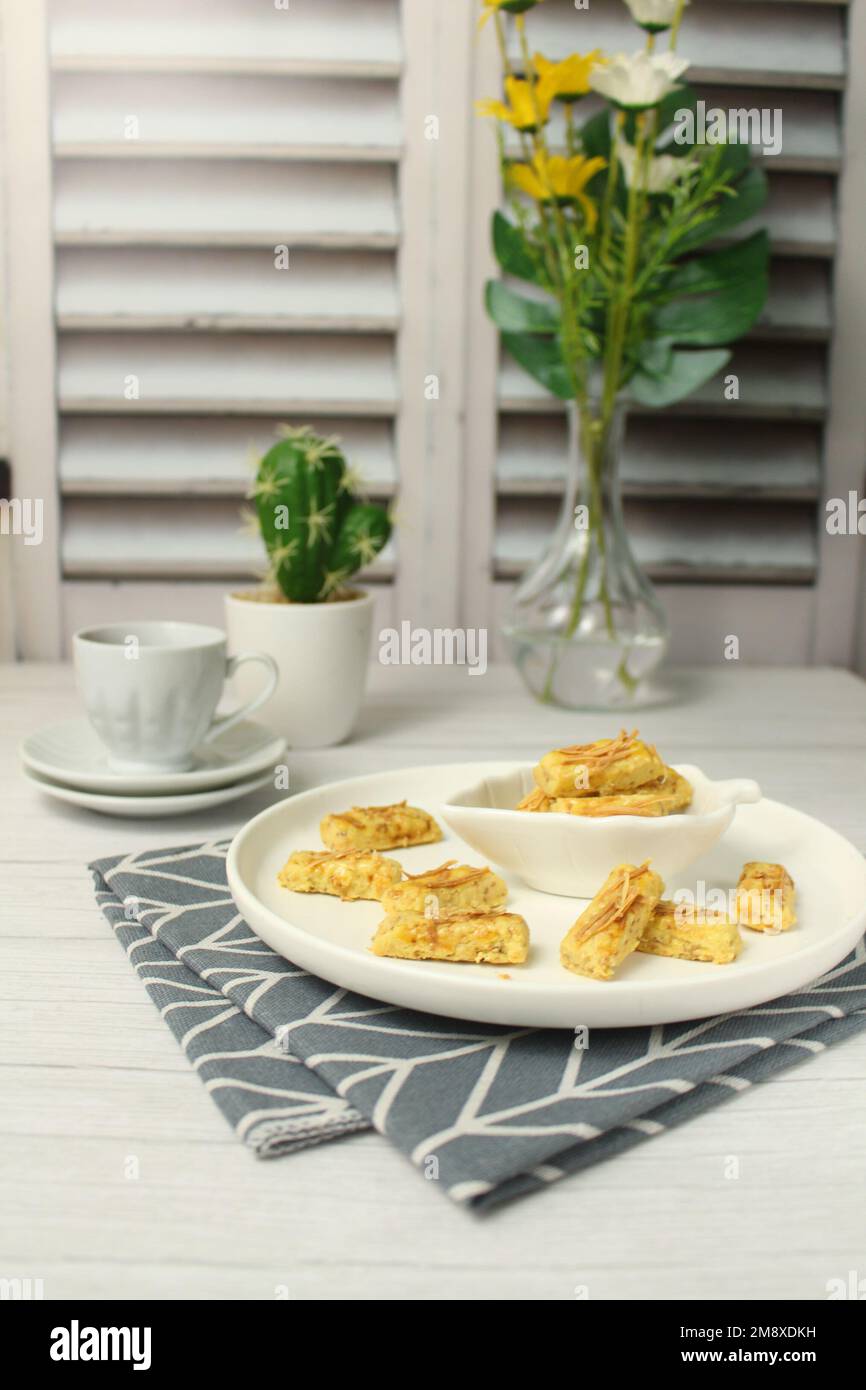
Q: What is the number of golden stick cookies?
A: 11